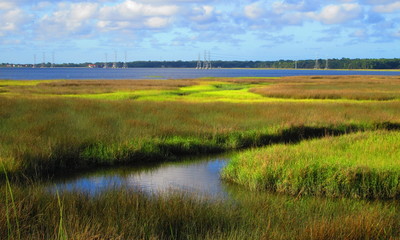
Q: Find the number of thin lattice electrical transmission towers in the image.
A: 12